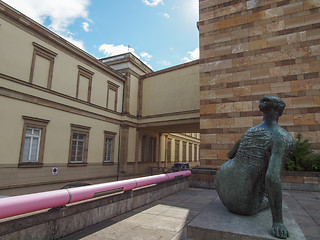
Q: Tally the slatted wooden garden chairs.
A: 0